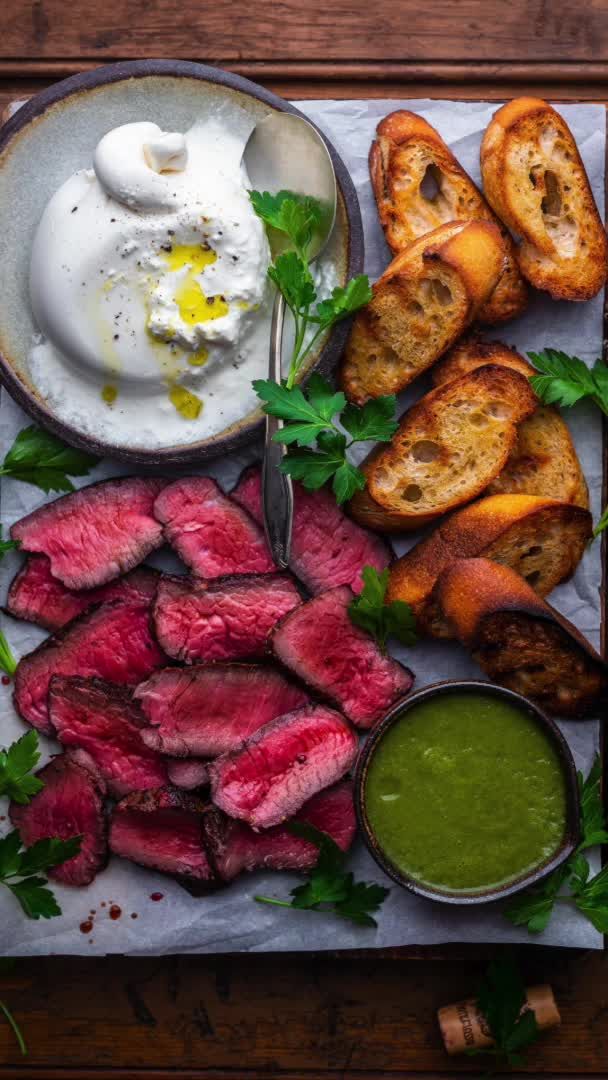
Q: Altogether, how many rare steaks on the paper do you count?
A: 13